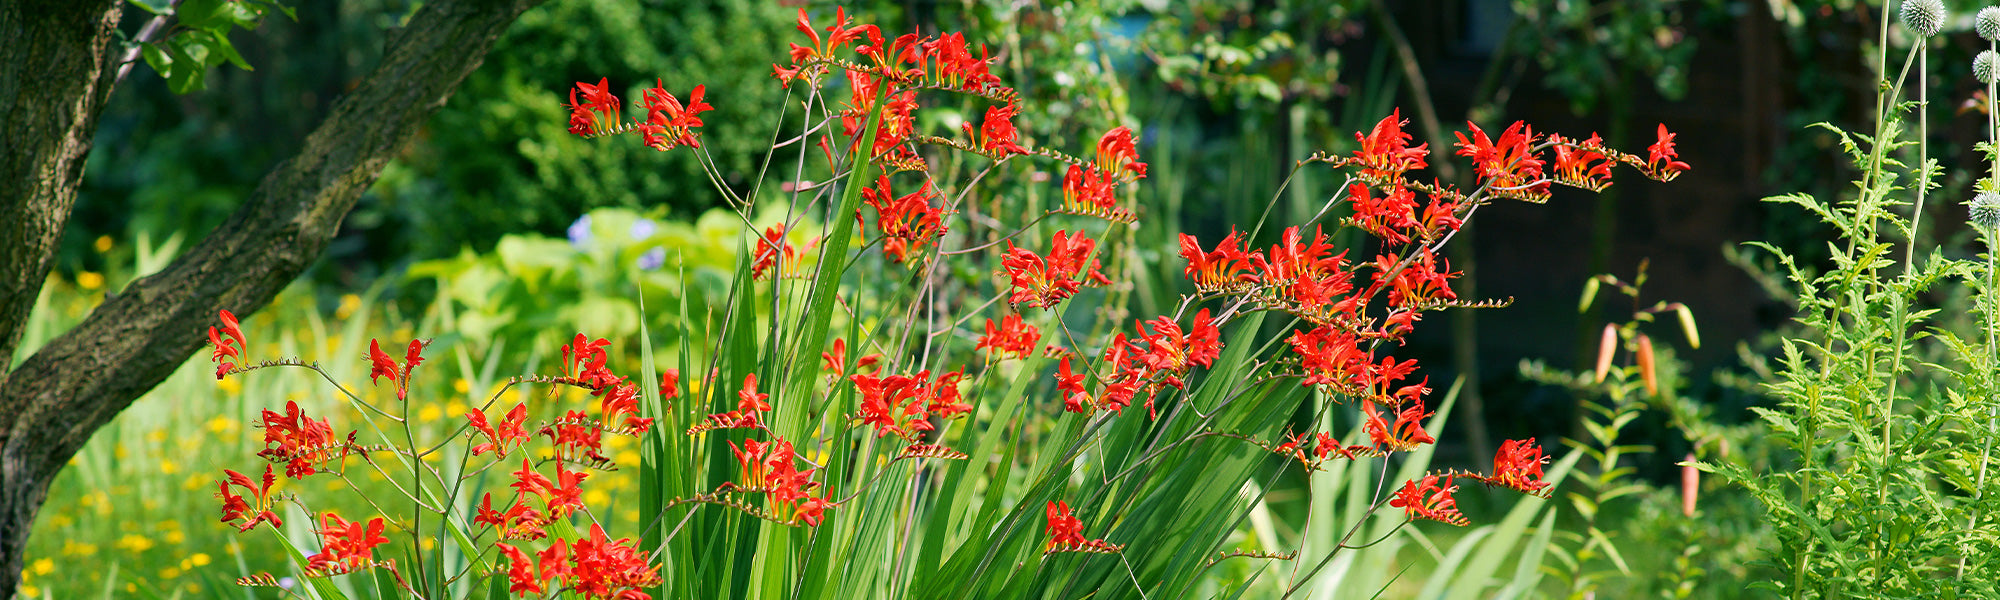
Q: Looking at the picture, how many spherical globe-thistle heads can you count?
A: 4